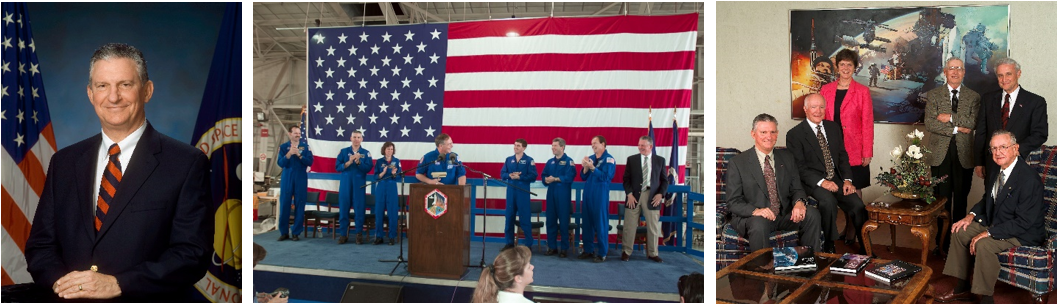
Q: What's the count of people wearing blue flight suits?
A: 7